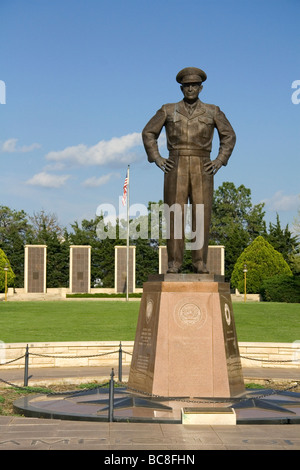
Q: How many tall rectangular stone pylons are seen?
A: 5